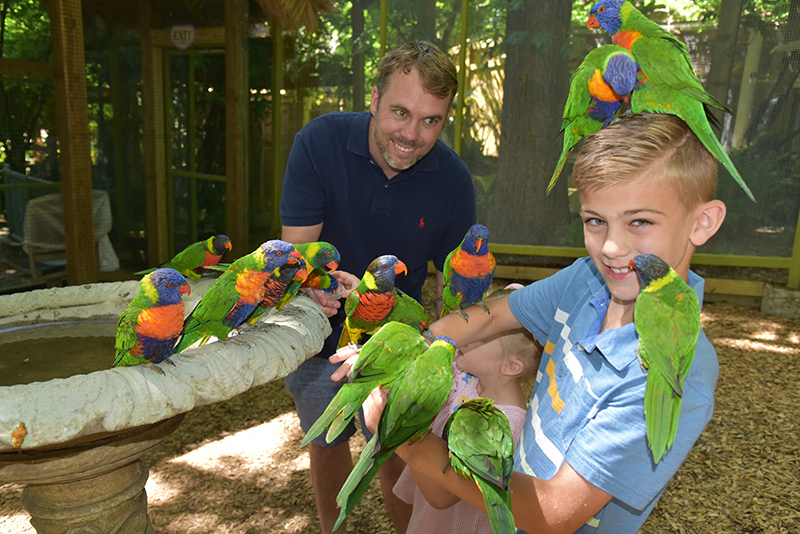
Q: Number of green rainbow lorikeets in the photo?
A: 15